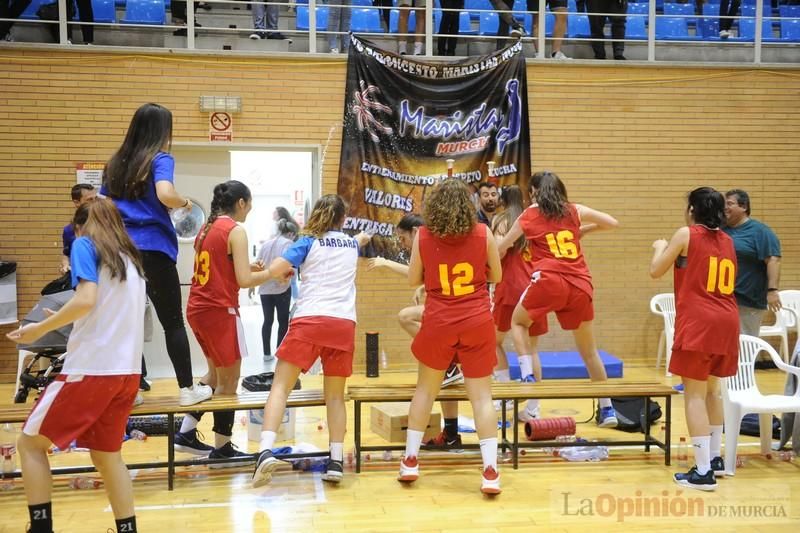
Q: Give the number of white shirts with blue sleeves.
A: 2